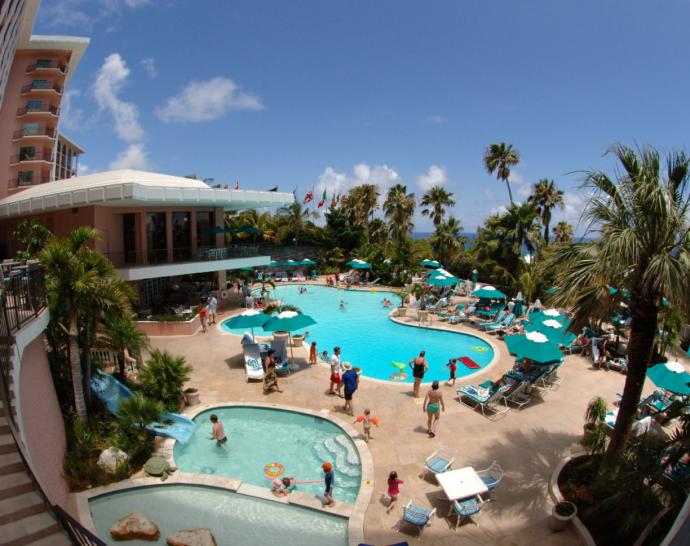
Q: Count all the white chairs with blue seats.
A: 4